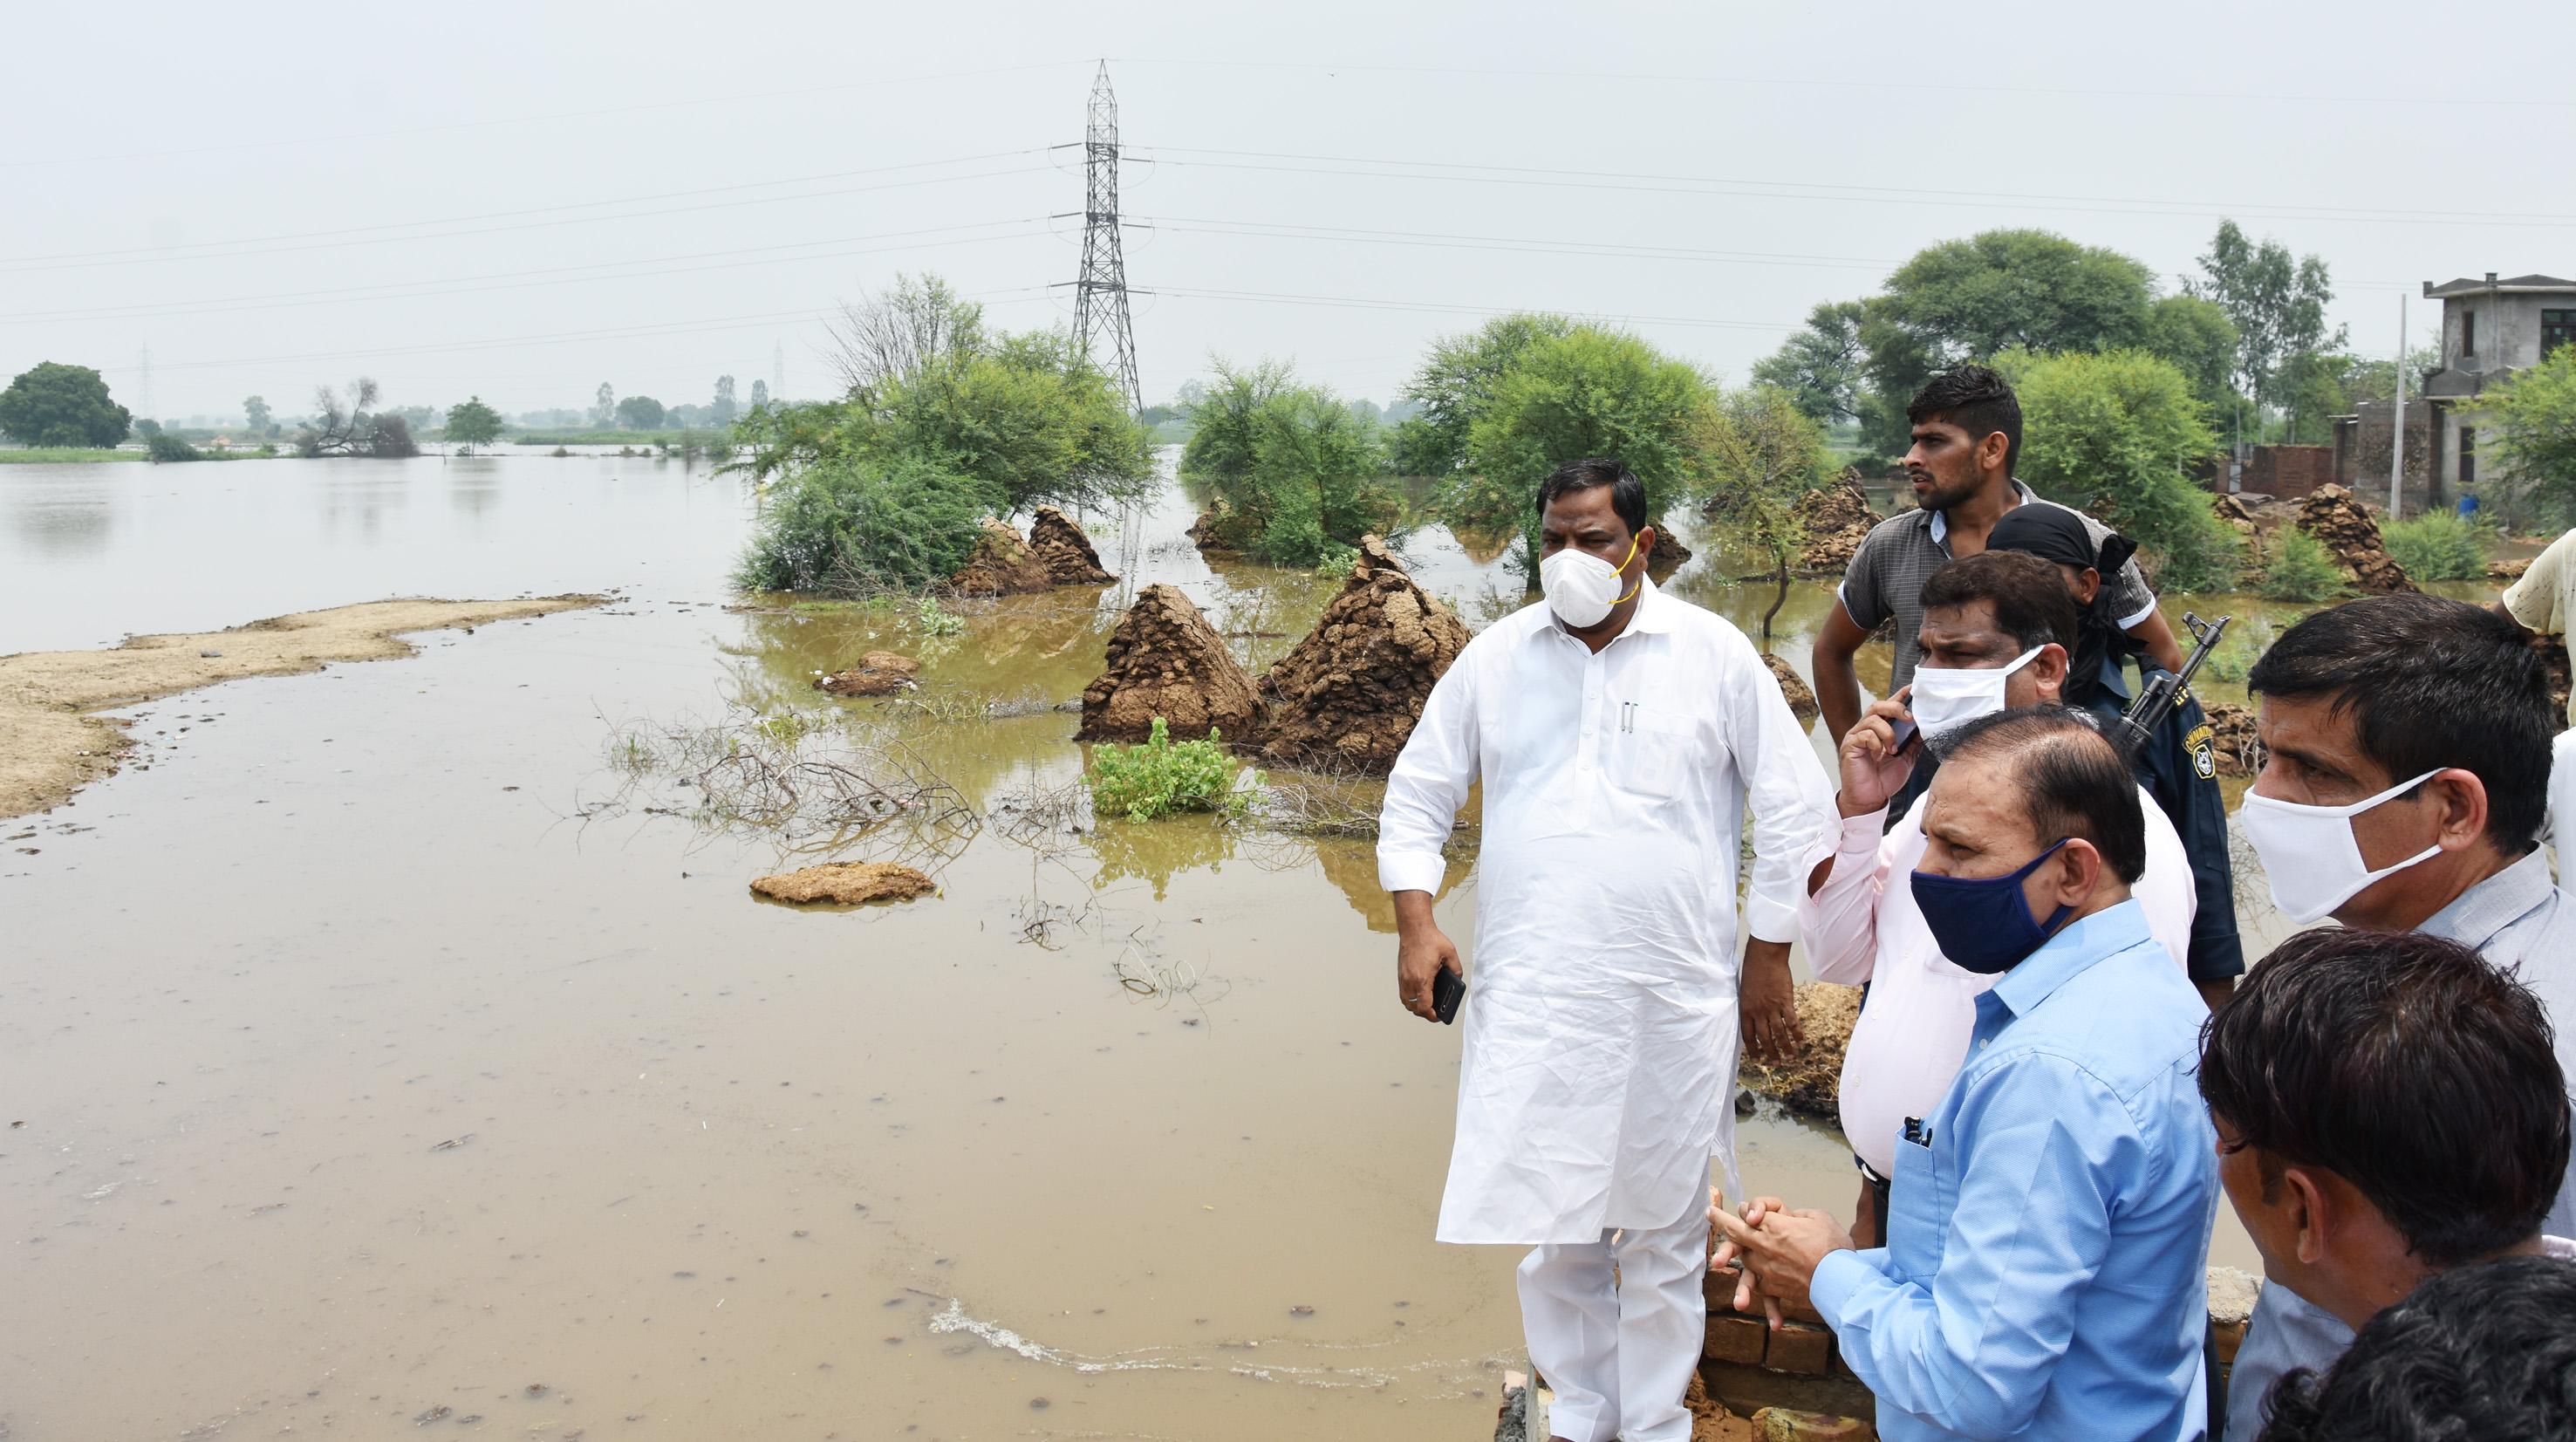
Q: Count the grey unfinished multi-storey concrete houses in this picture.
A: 1